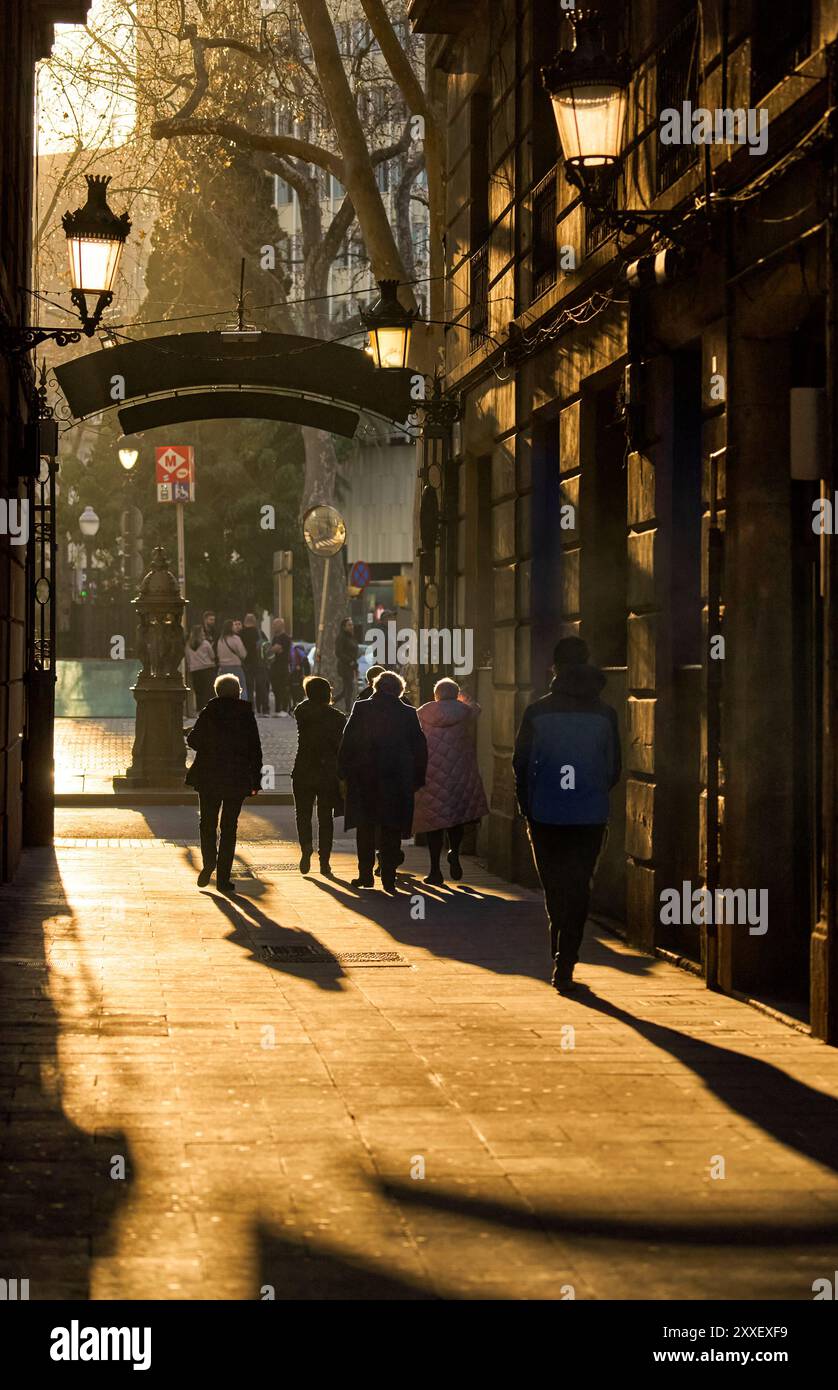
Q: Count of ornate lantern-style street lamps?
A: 3